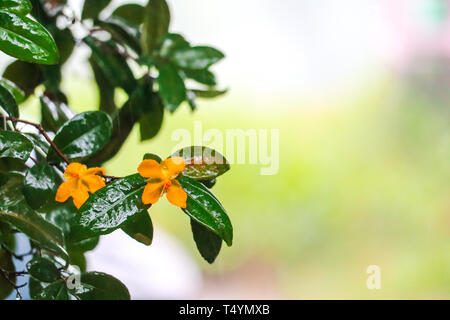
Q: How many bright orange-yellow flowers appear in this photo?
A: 2